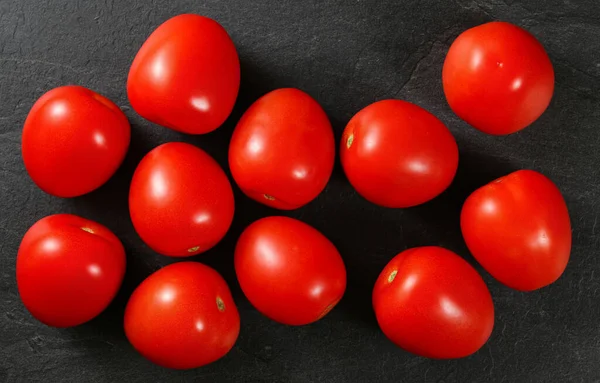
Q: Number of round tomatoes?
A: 11